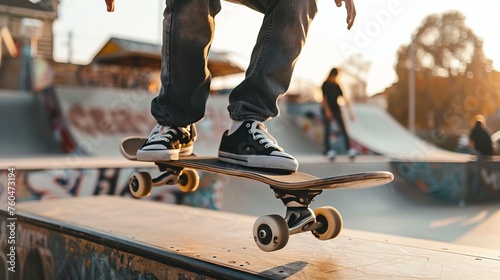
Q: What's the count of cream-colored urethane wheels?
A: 4